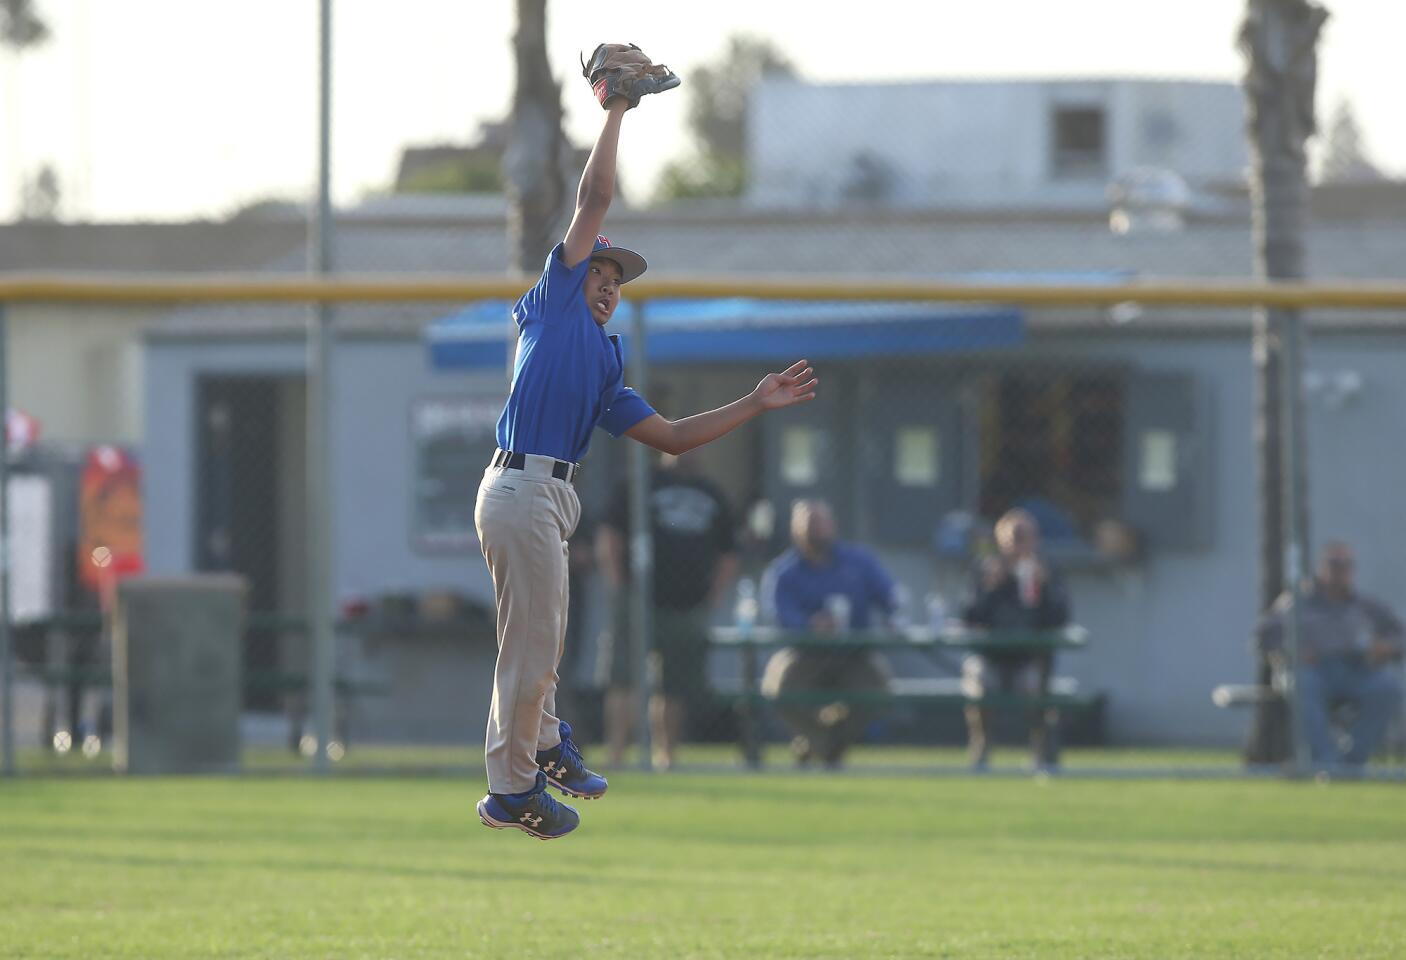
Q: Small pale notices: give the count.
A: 3